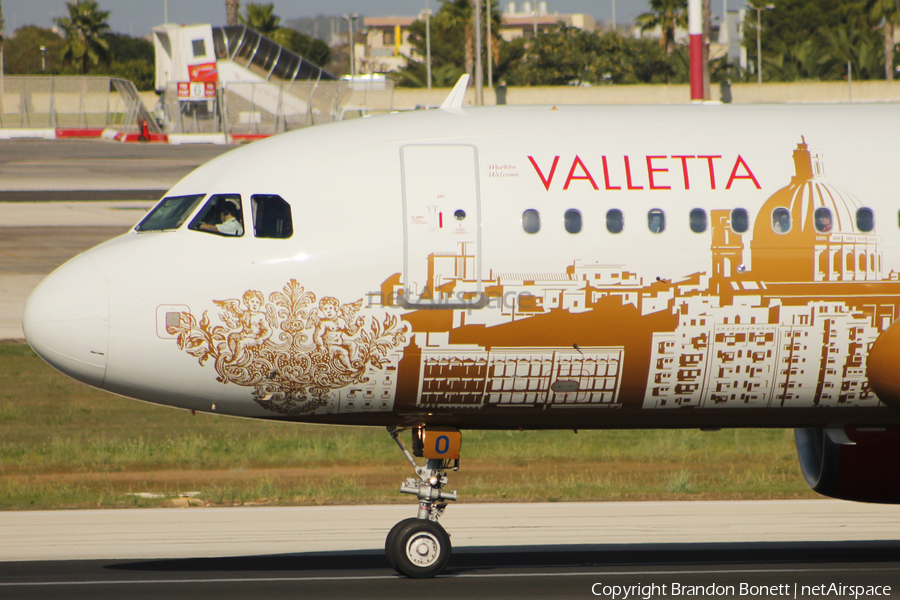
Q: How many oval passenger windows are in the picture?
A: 9